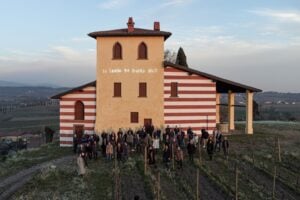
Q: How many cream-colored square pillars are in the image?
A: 3